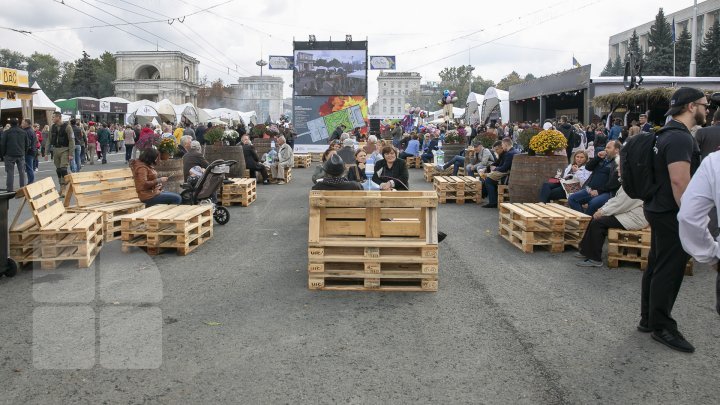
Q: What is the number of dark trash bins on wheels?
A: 1